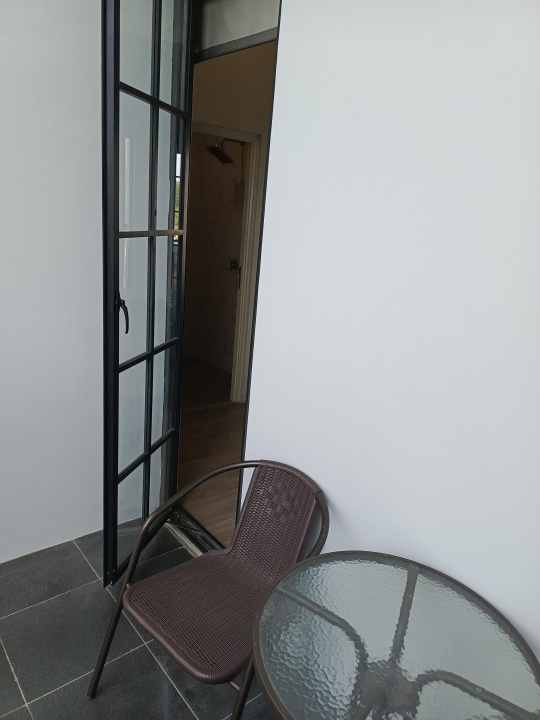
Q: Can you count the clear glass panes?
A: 10